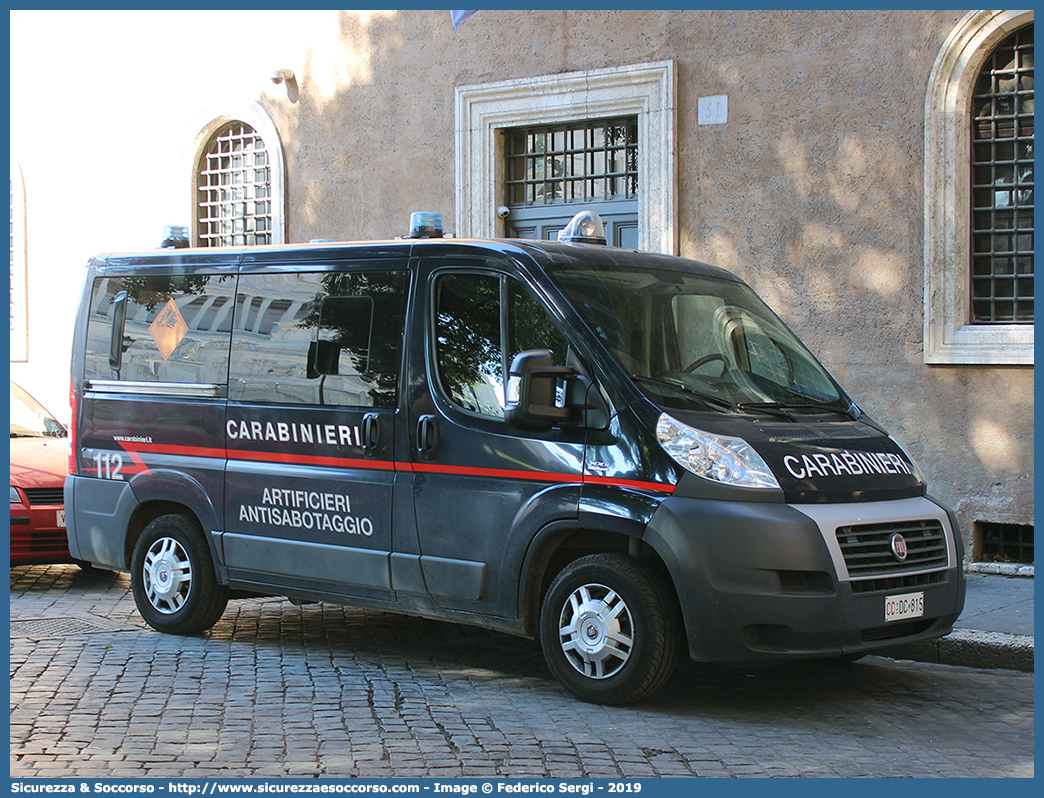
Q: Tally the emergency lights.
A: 3